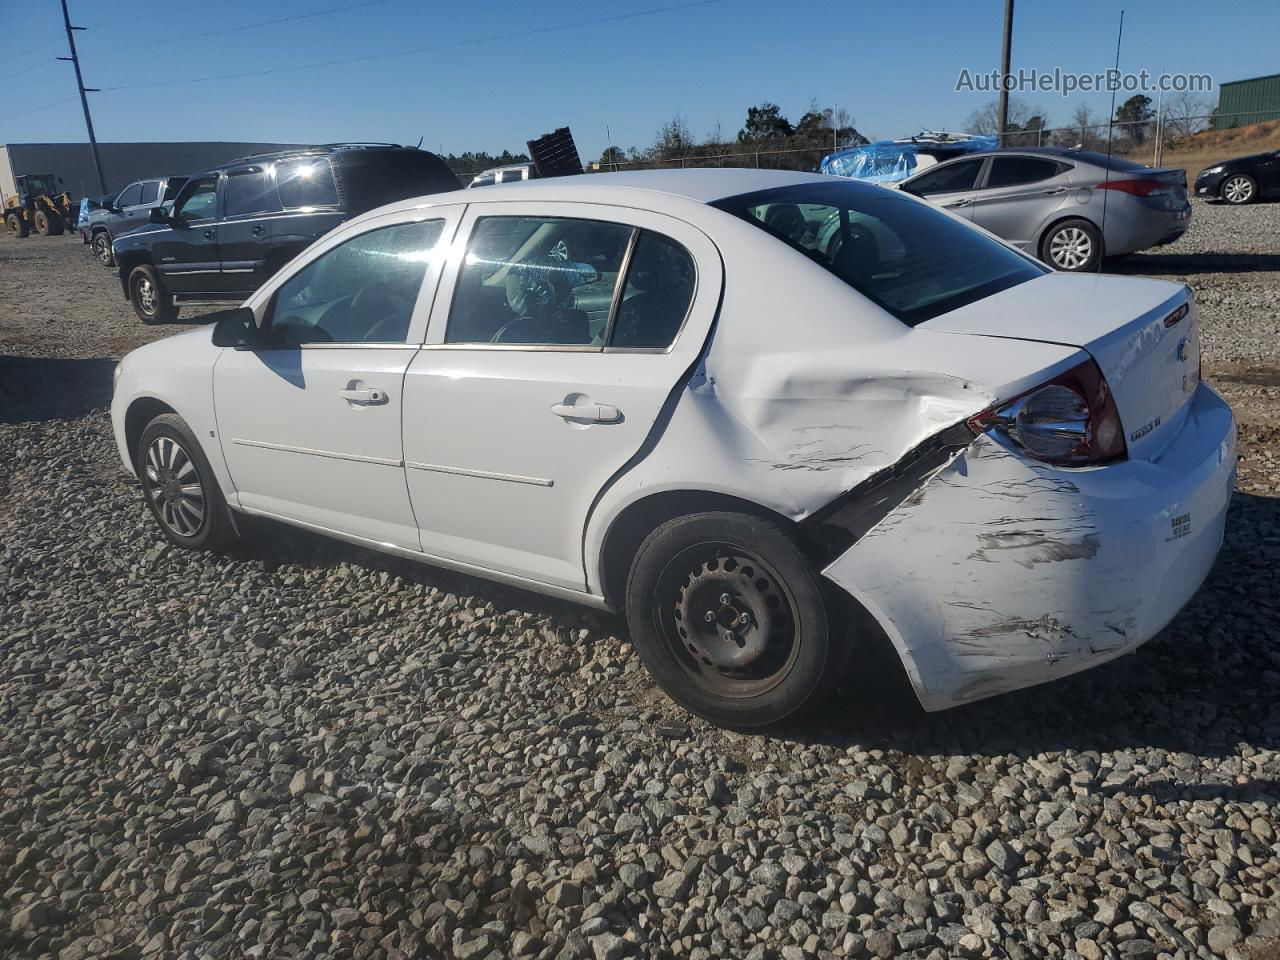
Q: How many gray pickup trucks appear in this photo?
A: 1